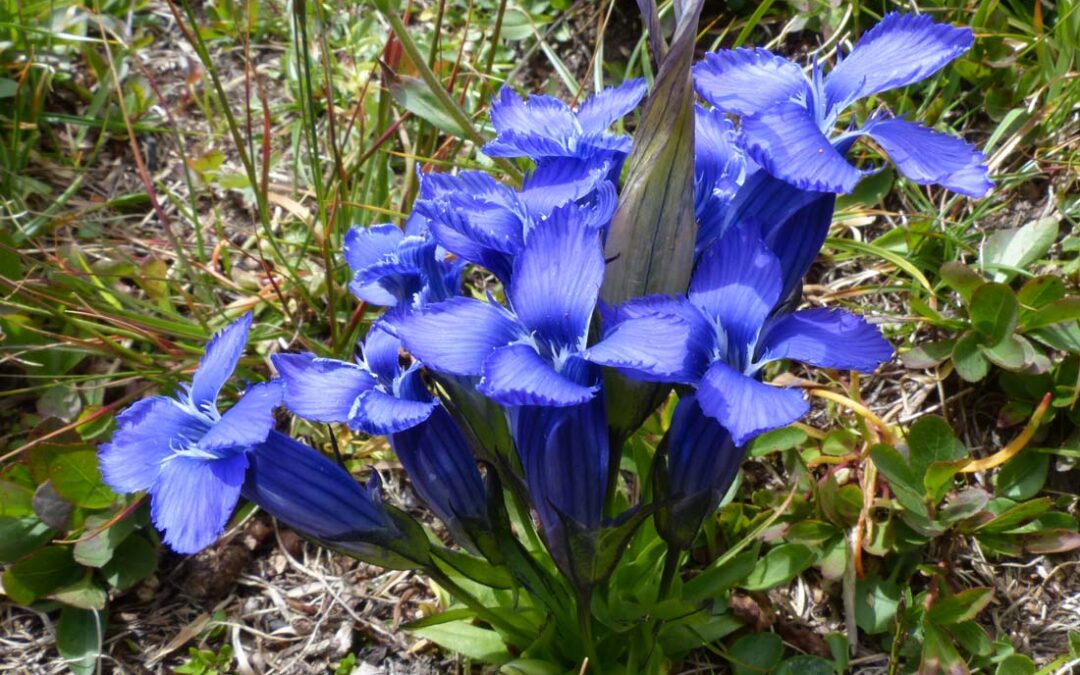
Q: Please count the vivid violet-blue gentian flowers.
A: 9